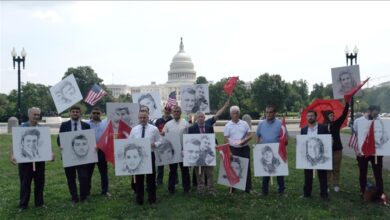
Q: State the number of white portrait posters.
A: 14